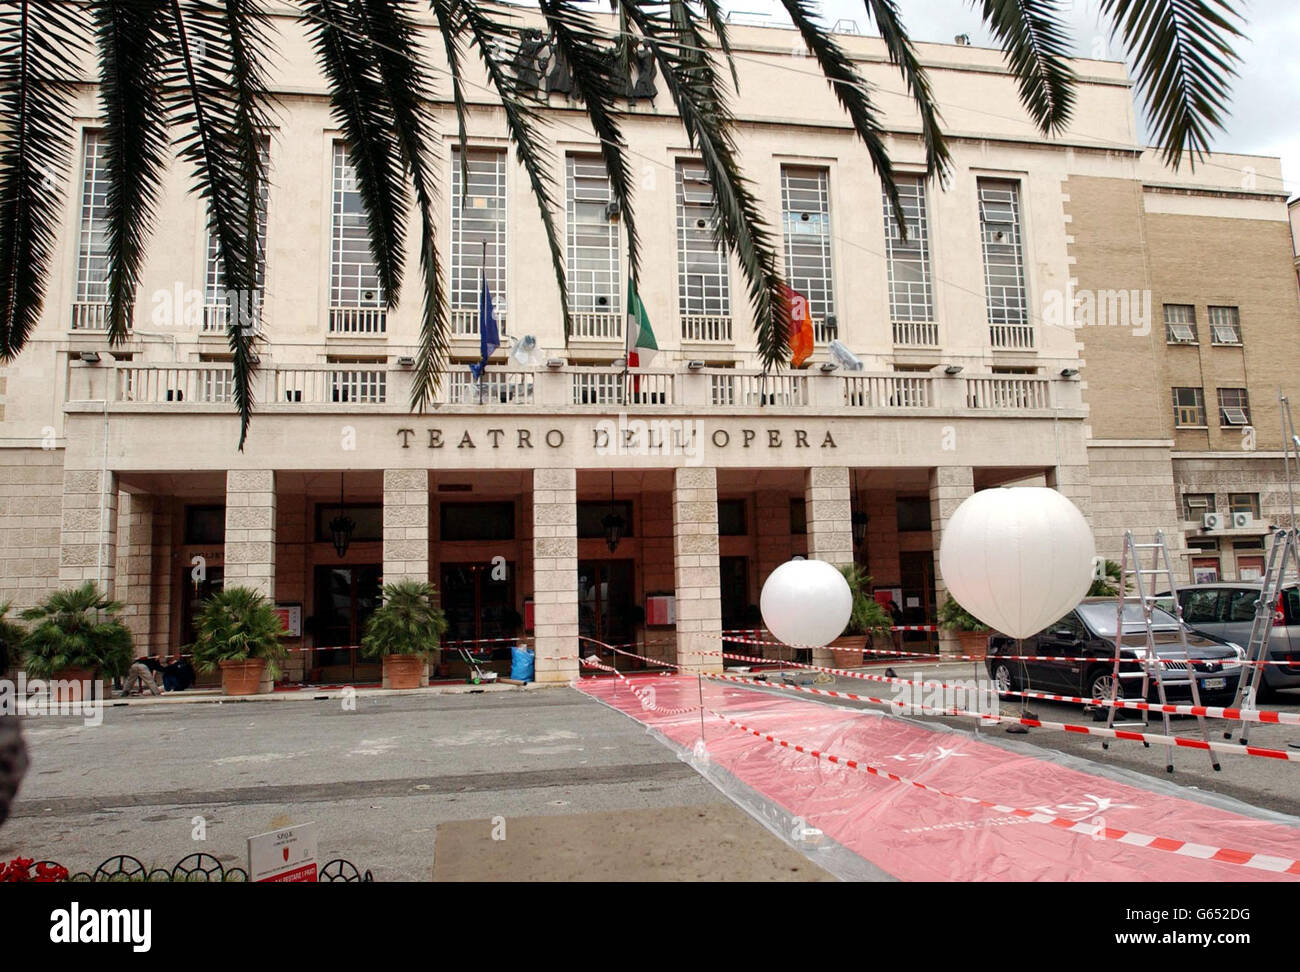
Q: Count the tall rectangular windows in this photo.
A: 9